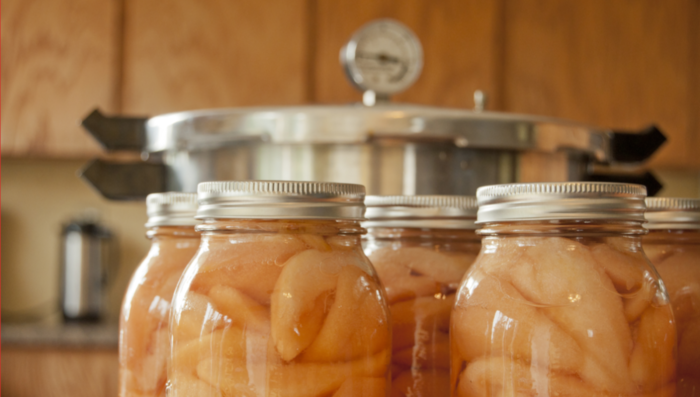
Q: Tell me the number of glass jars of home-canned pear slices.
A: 5